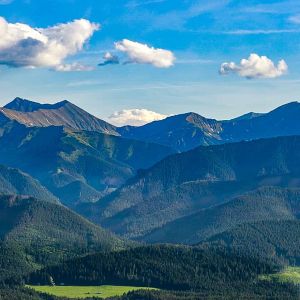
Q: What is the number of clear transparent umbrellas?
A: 0